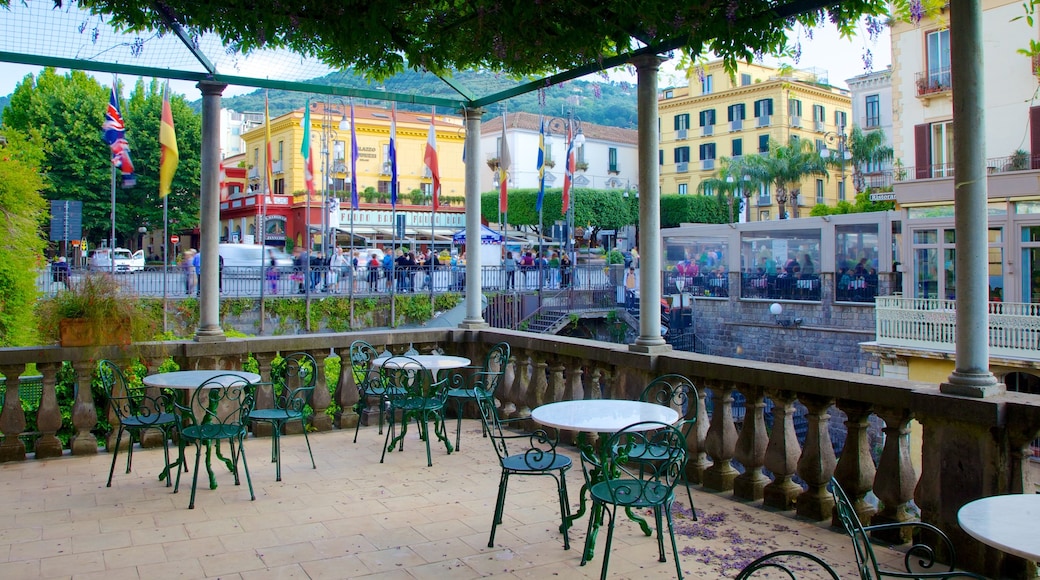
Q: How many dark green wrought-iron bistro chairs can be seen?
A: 11